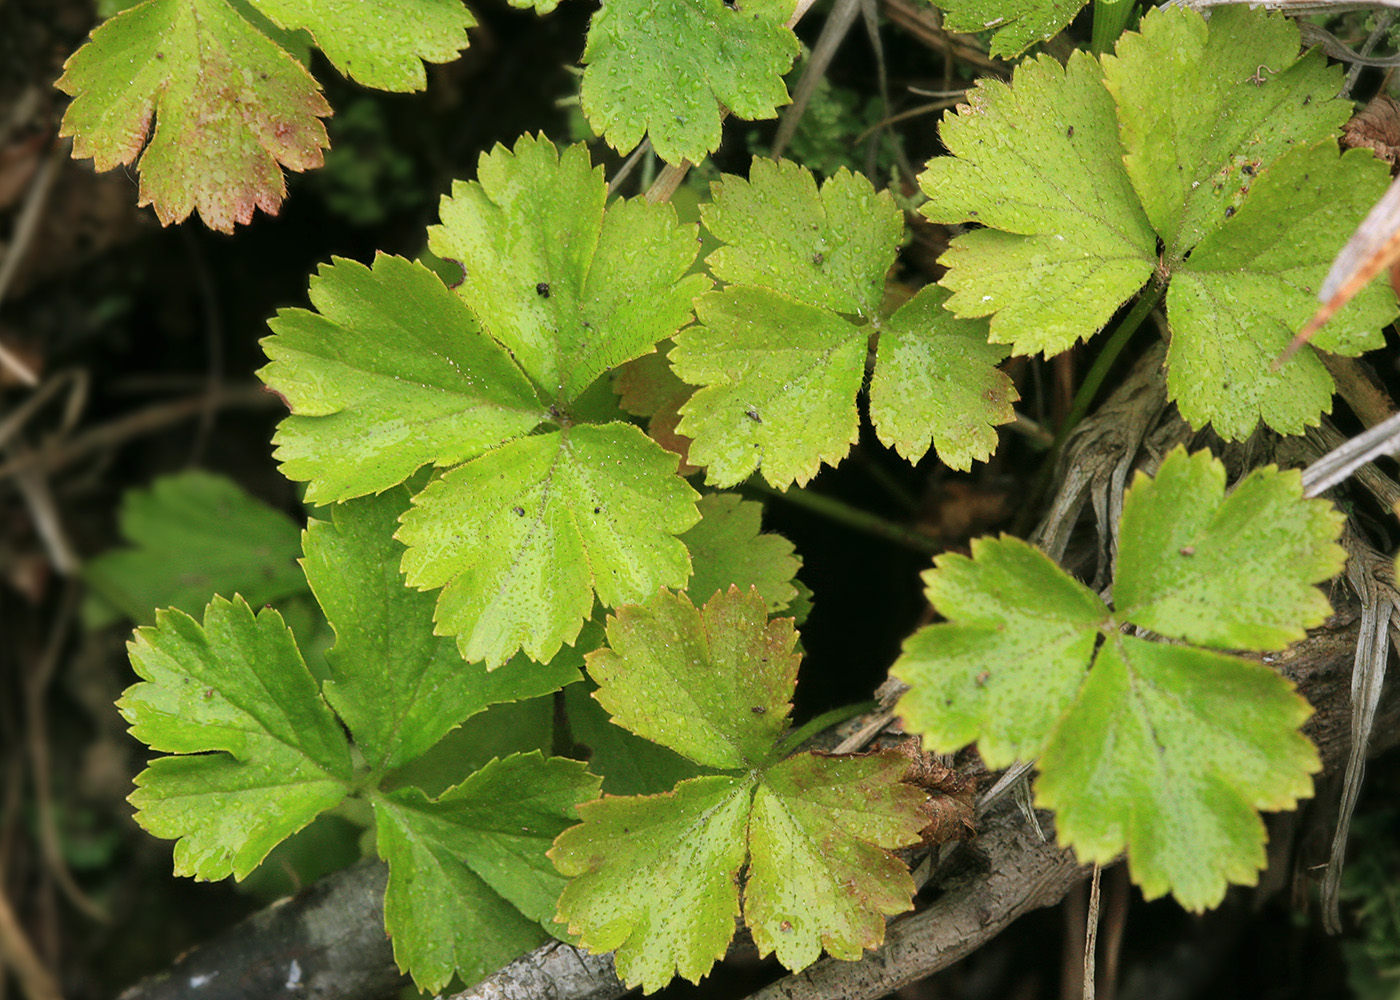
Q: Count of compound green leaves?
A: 6